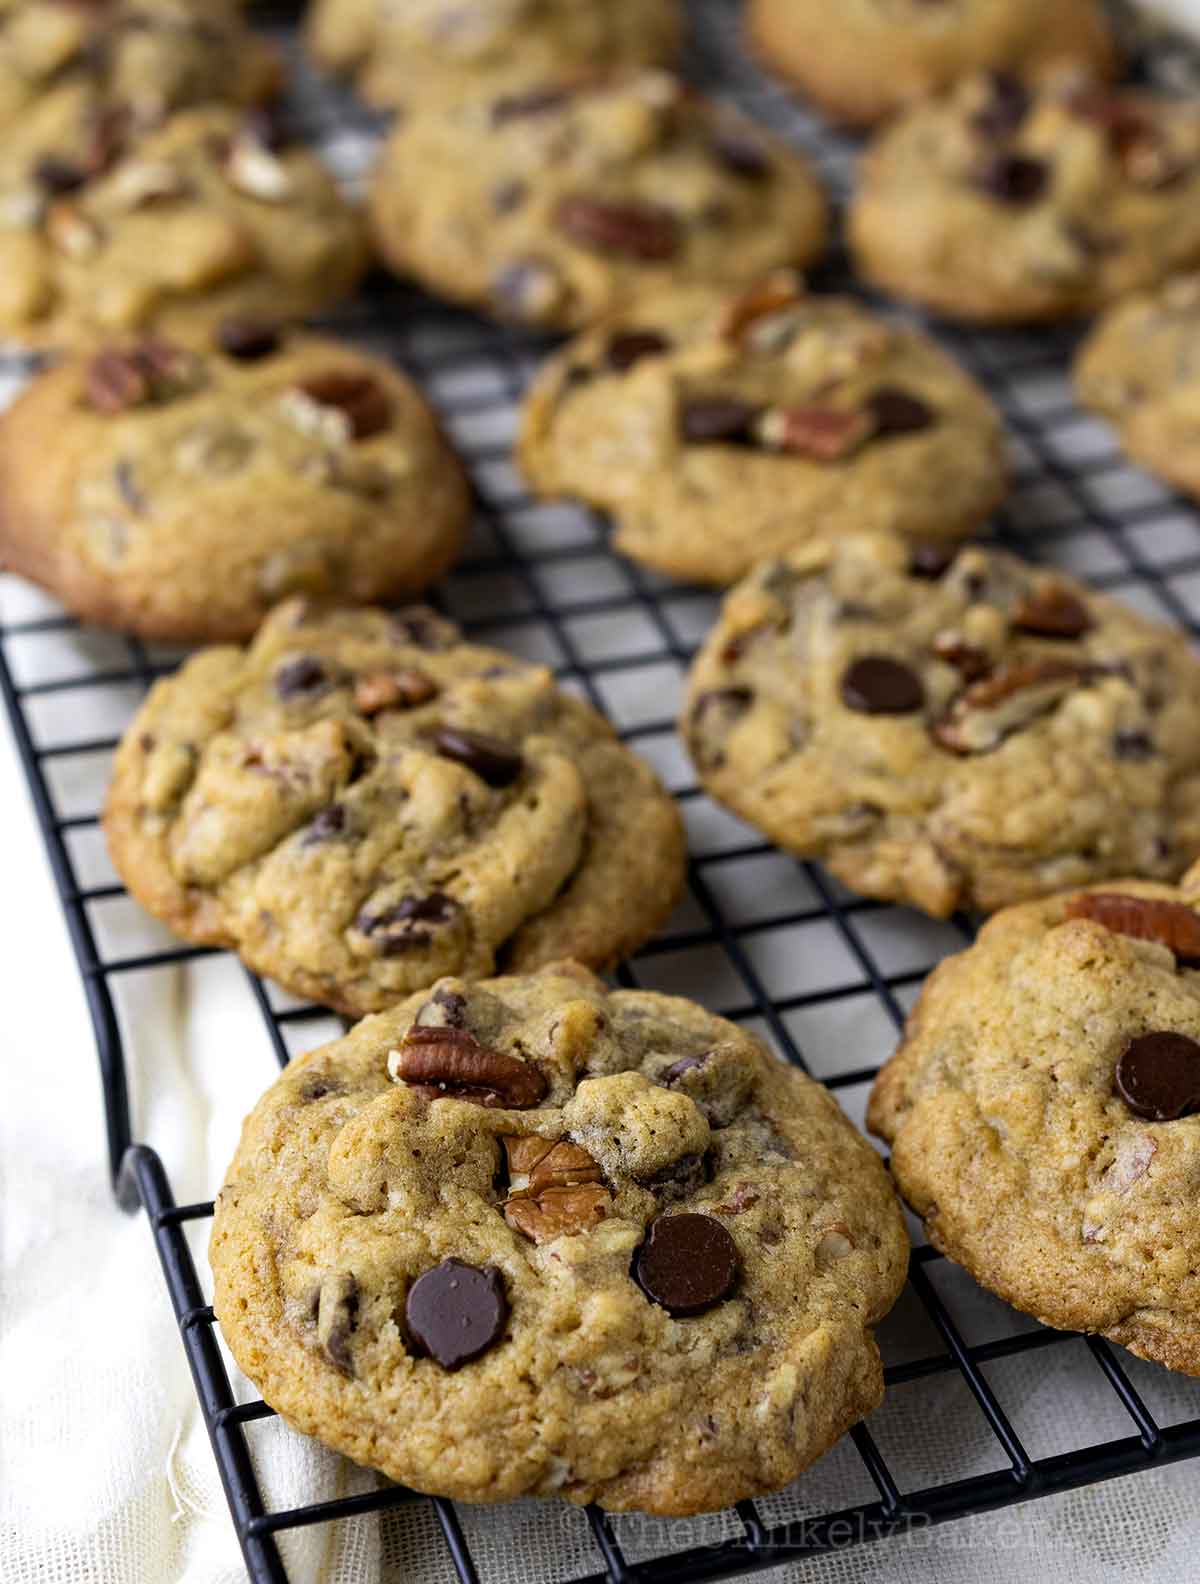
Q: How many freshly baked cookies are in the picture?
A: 13